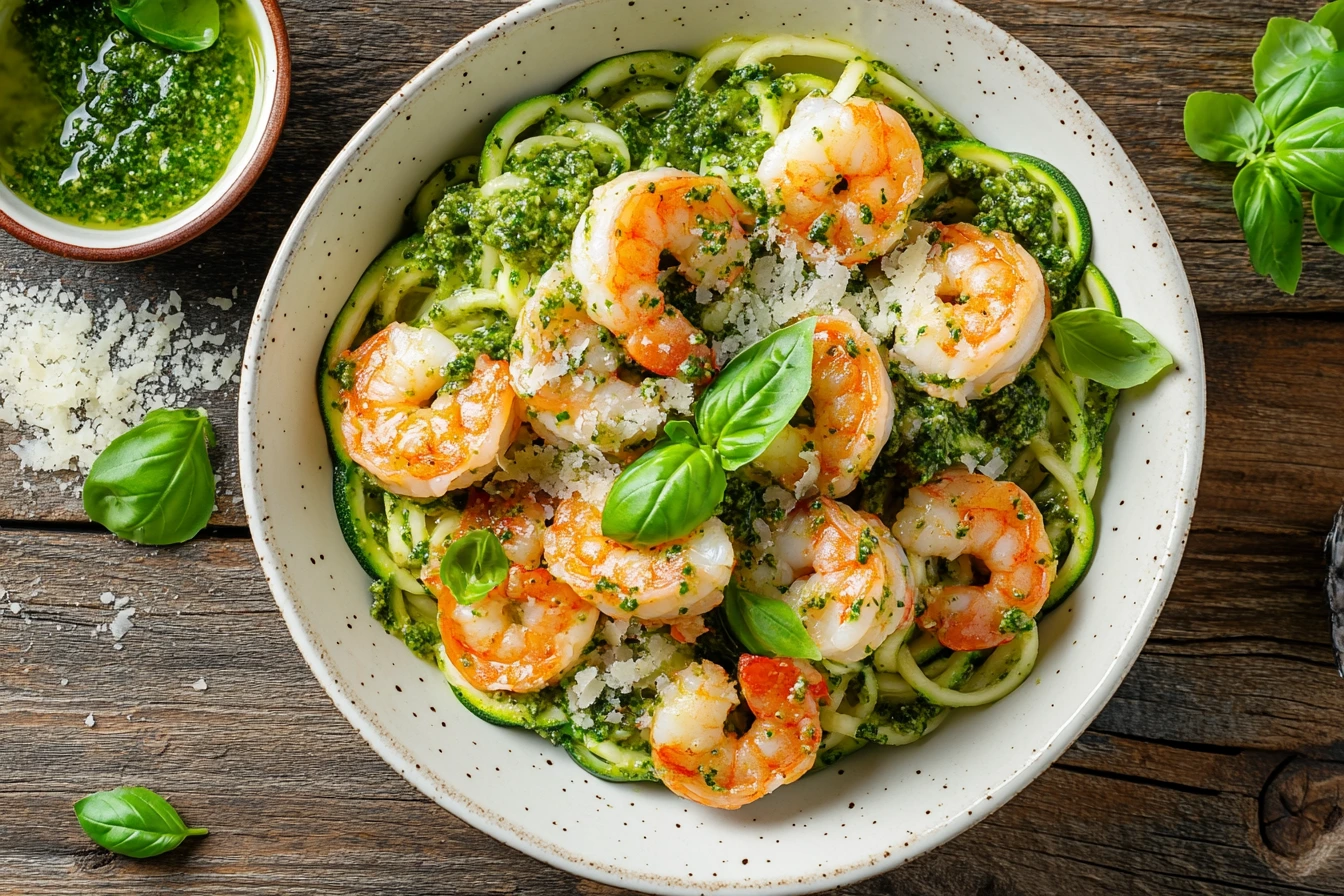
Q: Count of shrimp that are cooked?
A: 11